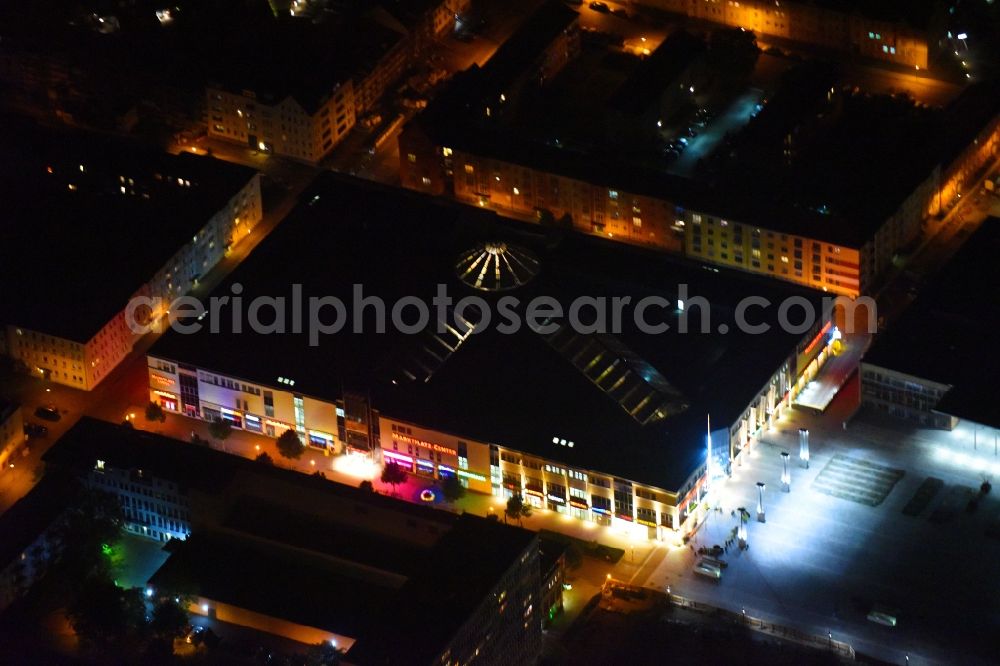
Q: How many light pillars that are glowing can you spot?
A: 4